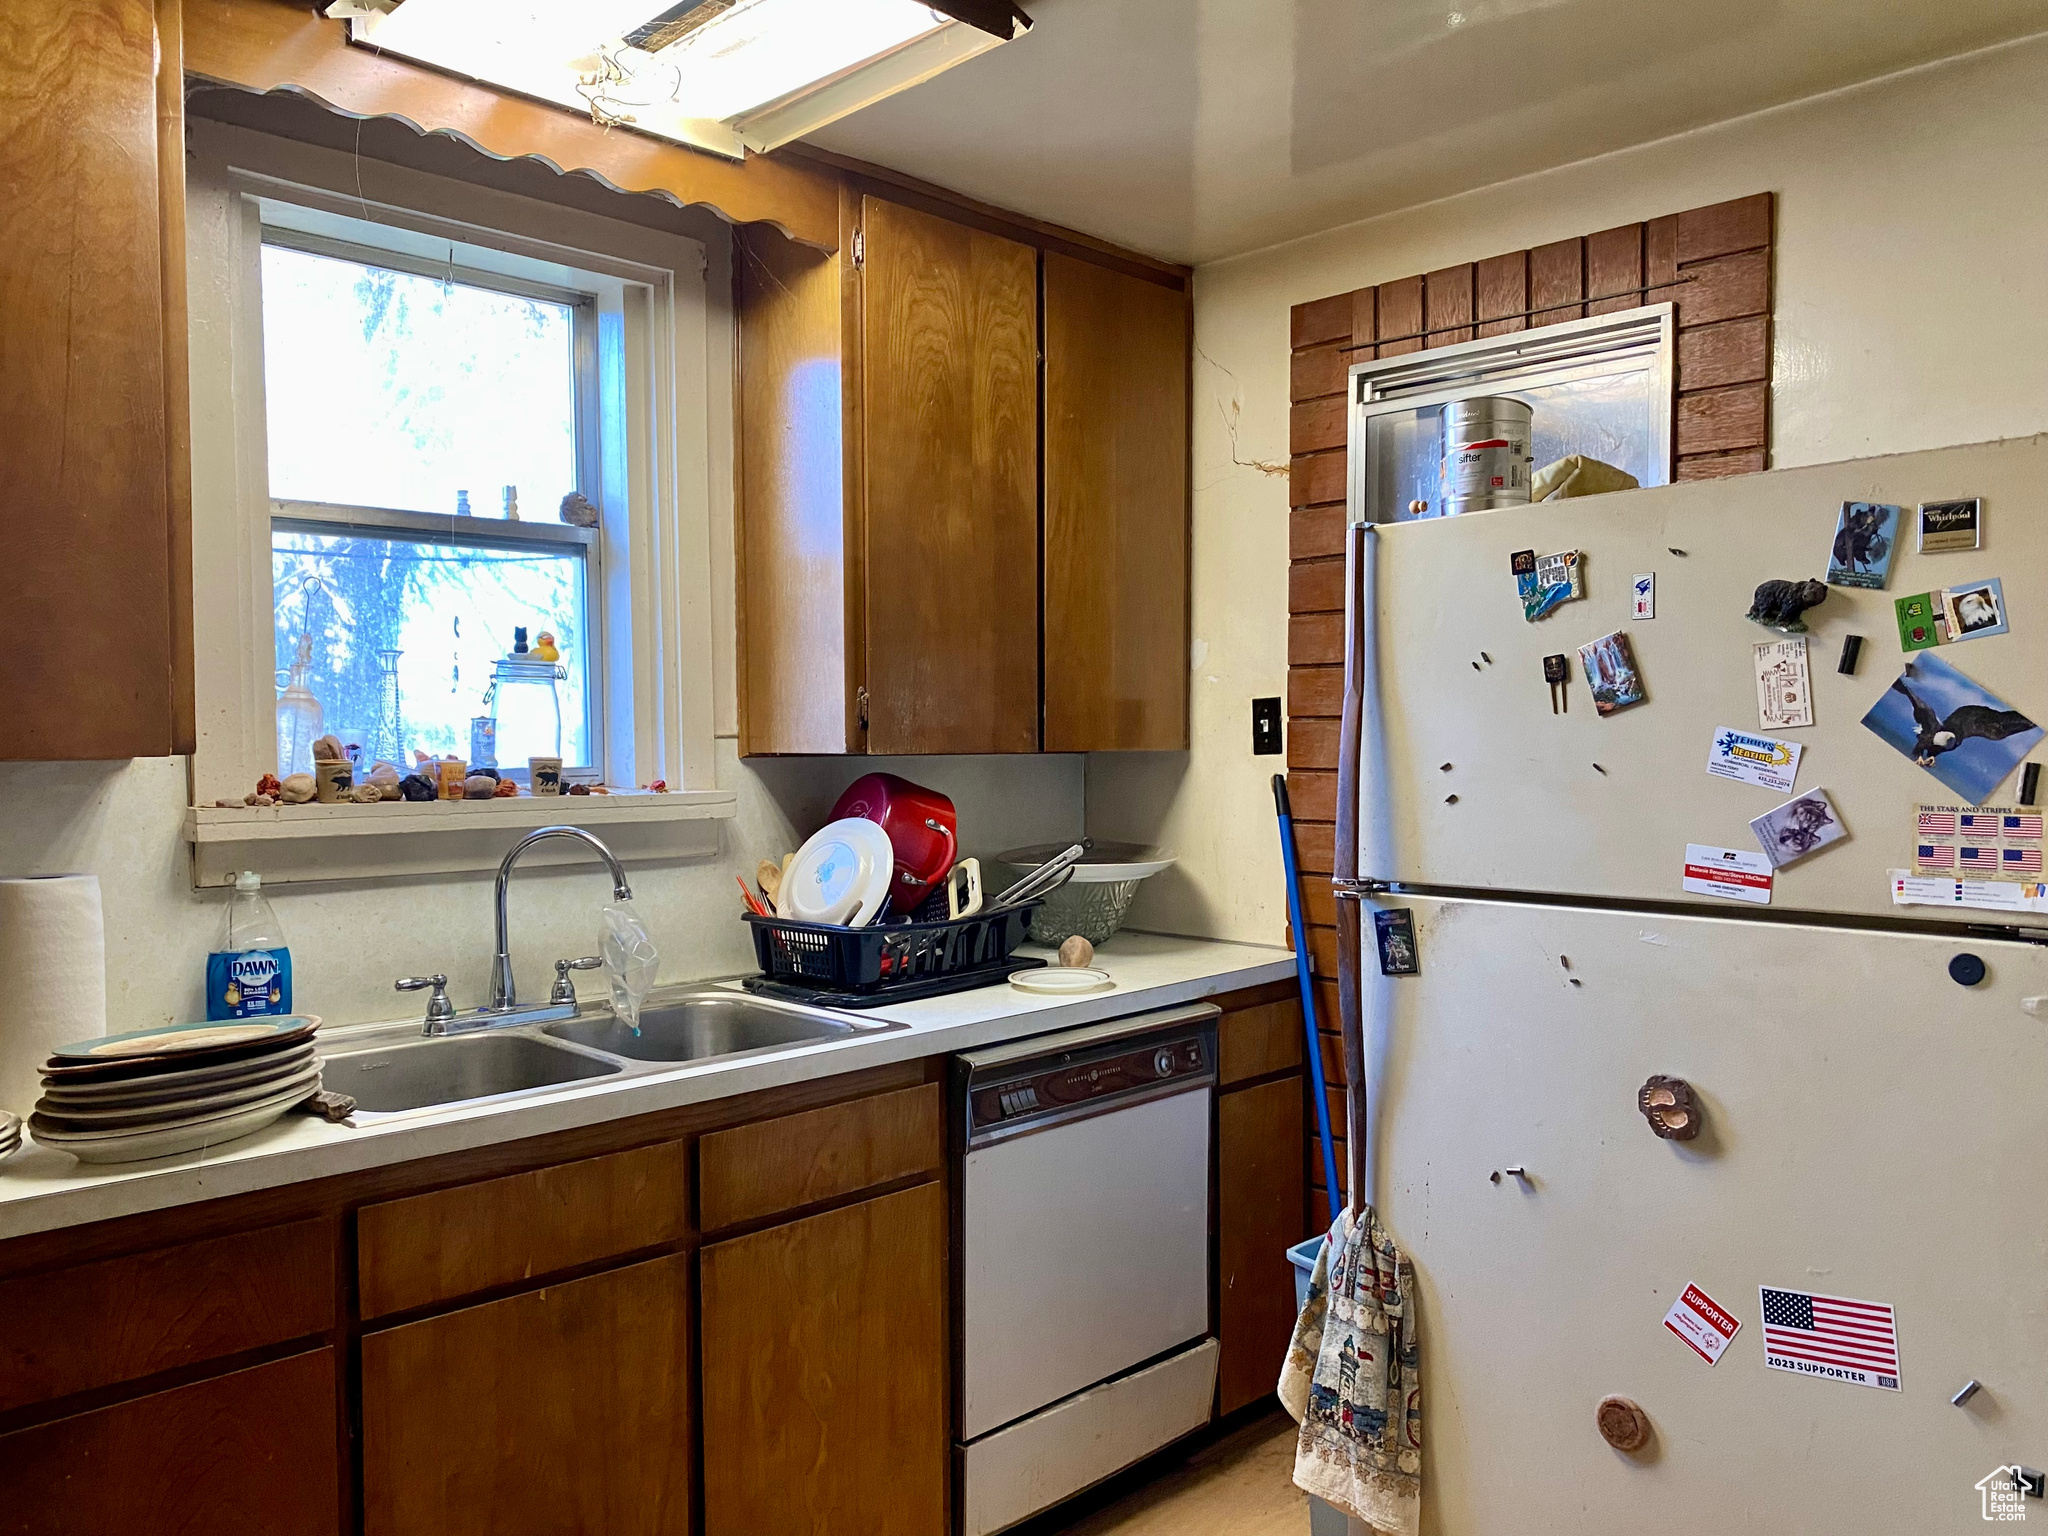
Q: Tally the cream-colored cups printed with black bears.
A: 2